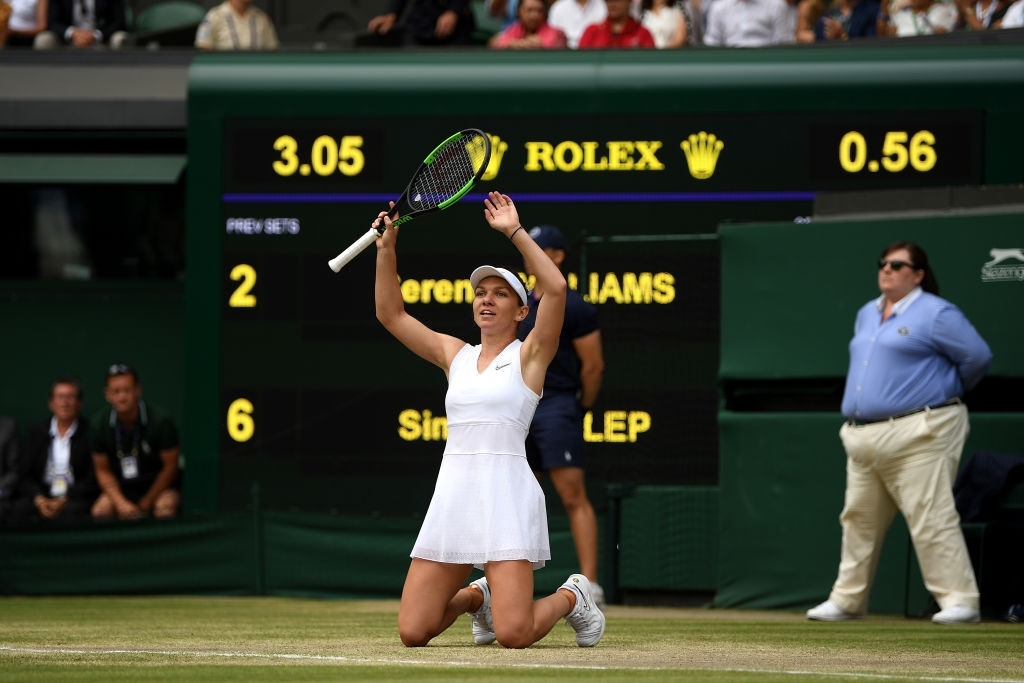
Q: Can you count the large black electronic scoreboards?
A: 1